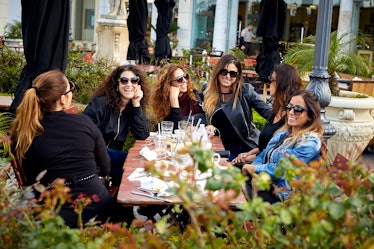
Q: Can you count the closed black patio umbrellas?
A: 4